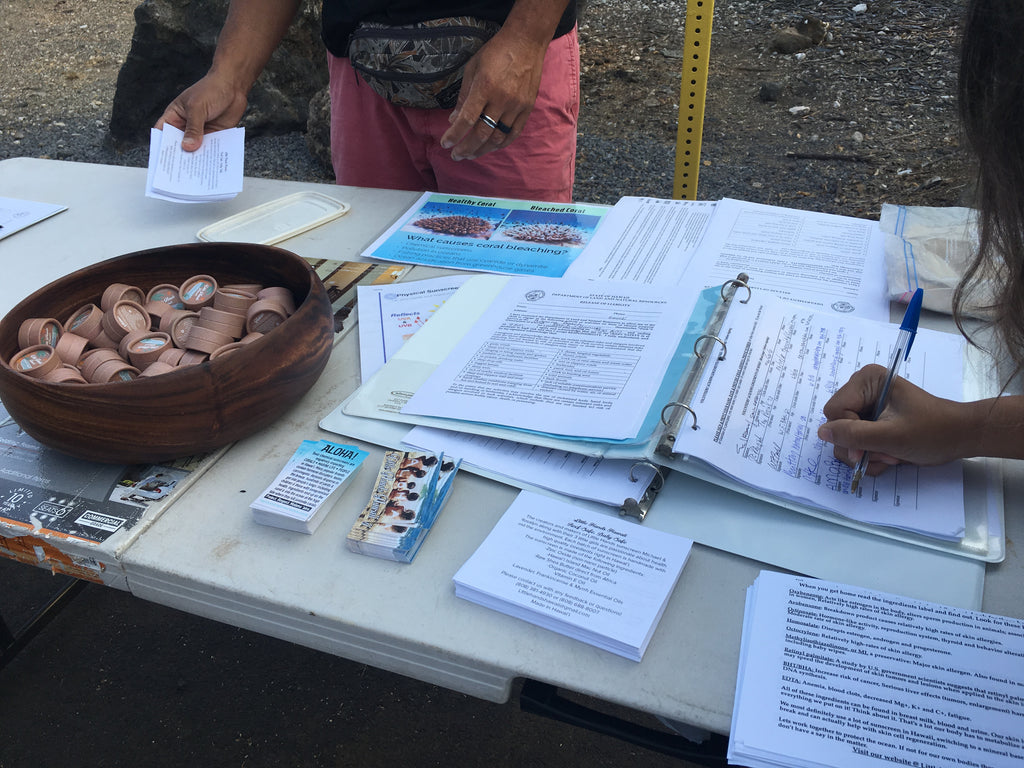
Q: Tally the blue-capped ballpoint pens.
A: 1